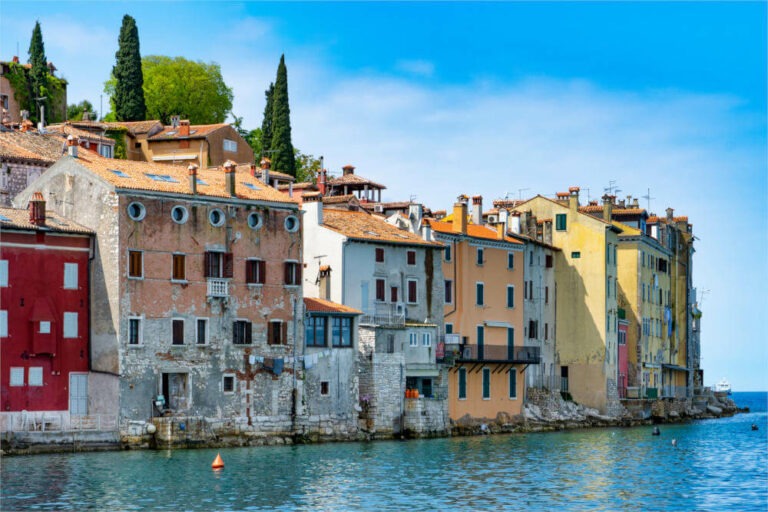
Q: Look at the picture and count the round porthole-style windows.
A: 5